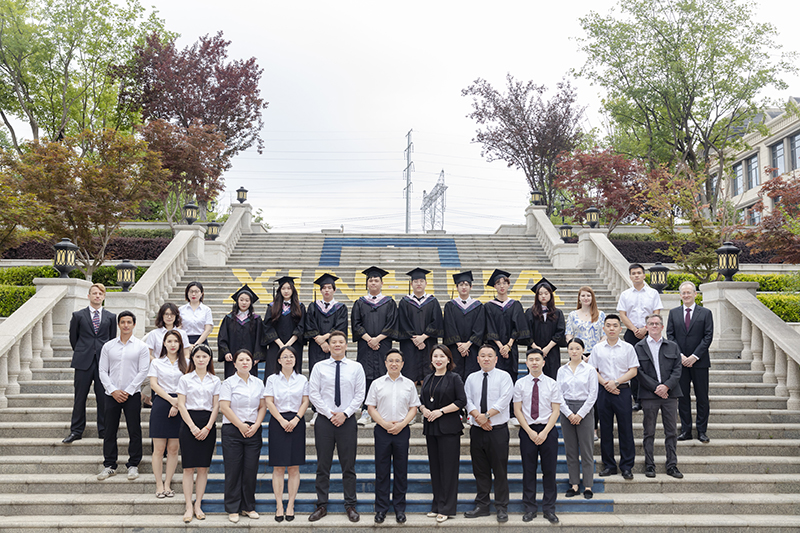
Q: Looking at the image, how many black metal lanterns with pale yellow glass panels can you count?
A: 10